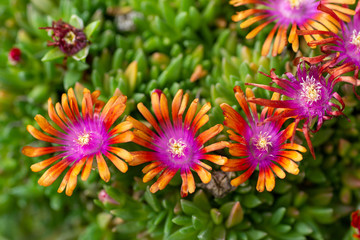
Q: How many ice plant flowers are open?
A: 6